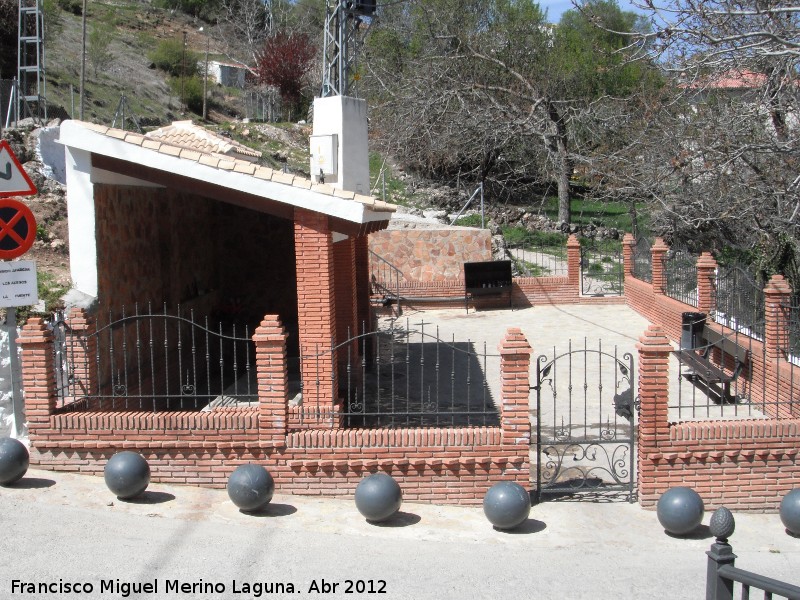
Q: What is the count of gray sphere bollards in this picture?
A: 7